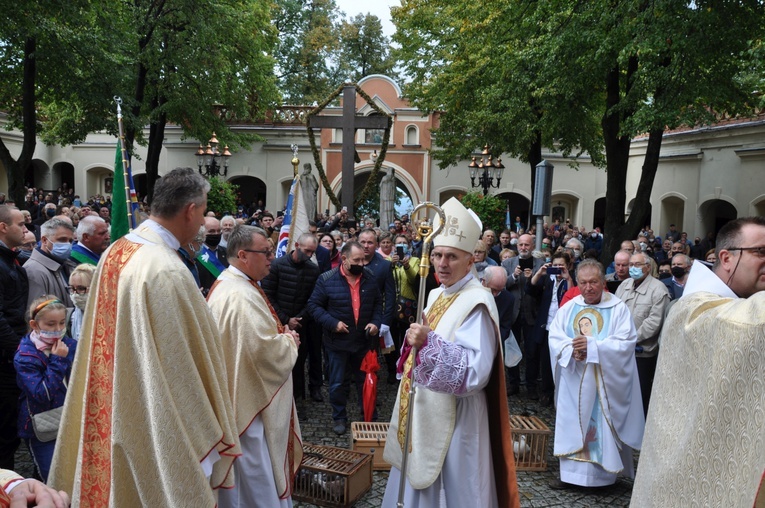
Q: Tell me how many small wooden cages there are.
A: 3